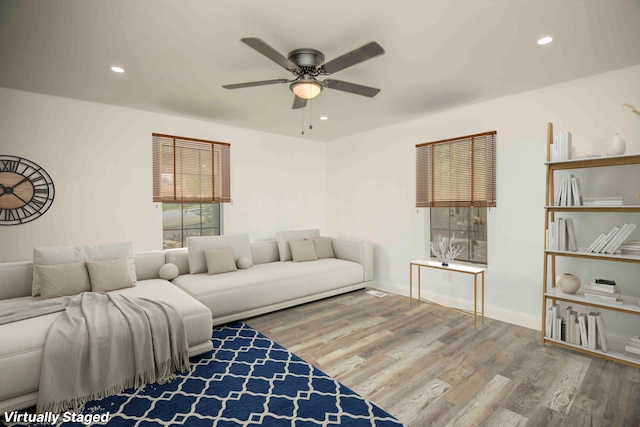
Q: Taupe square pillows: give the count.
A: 5